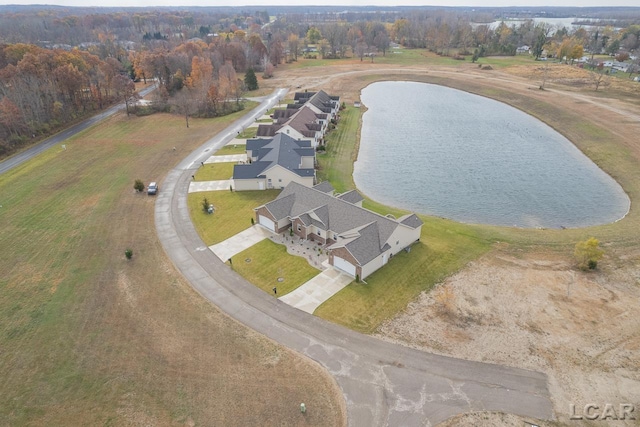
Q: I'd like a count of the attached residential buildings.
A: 4